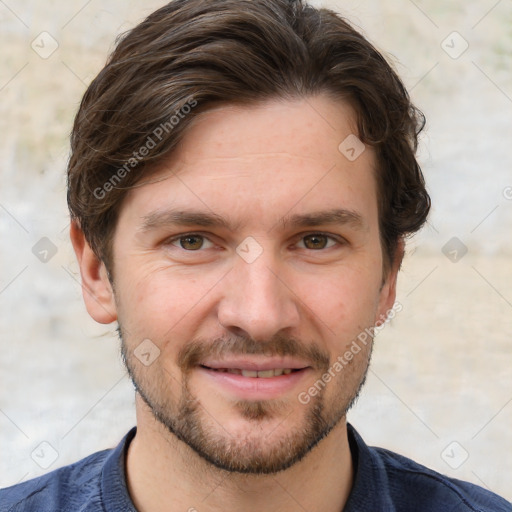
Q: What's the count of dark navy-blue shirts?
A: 1